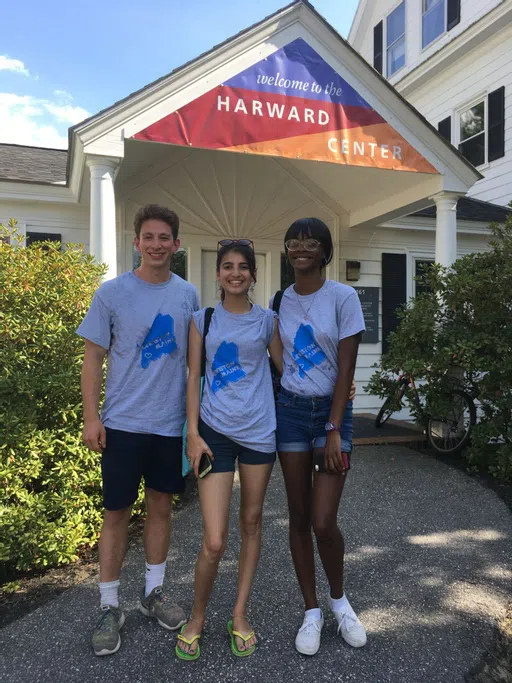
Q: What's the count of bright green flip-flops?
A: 2